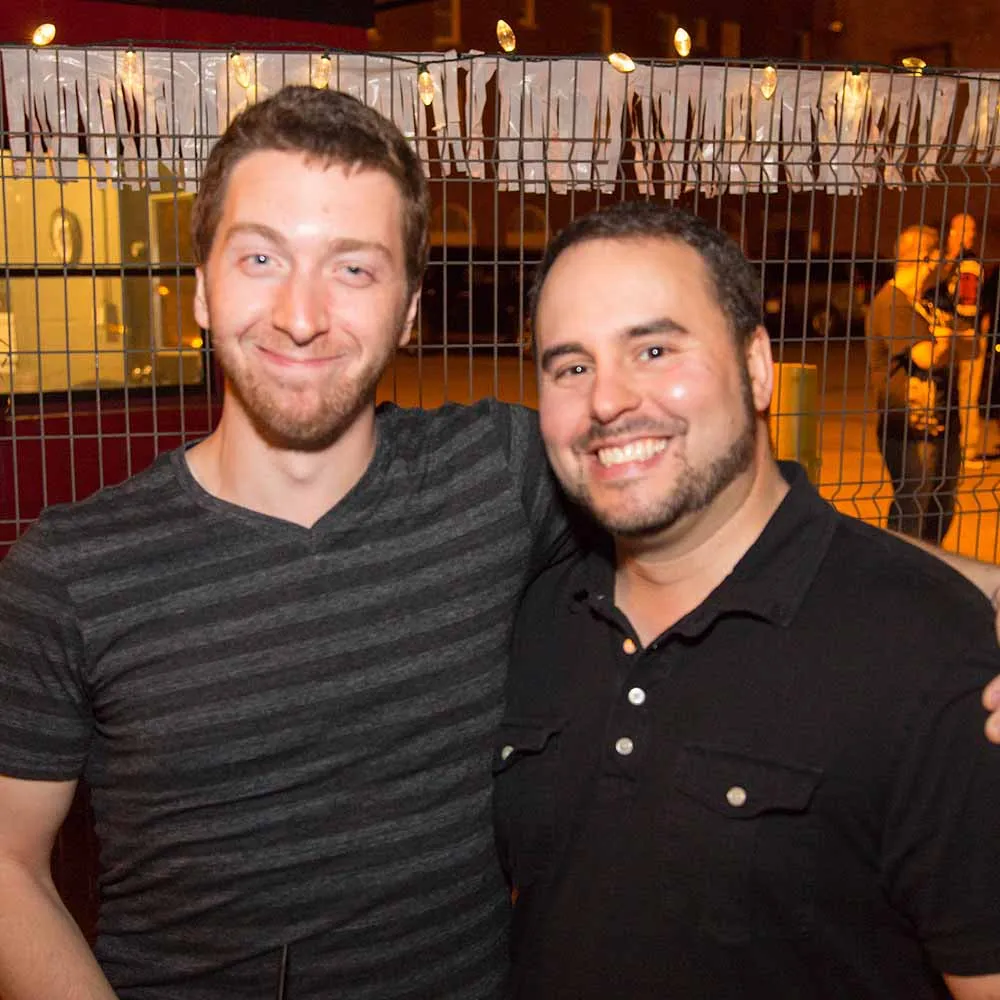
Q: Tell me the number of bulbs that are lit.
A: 11